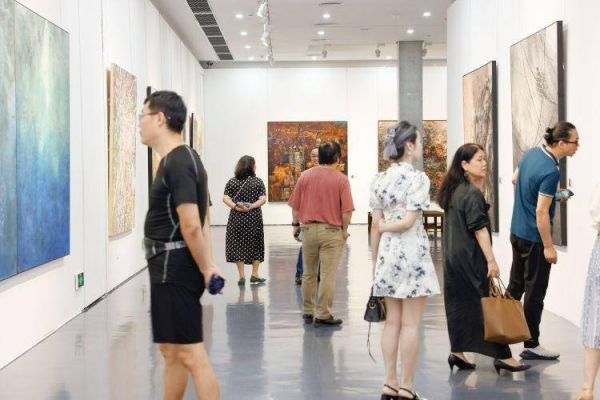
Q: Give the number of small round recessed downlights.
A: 10